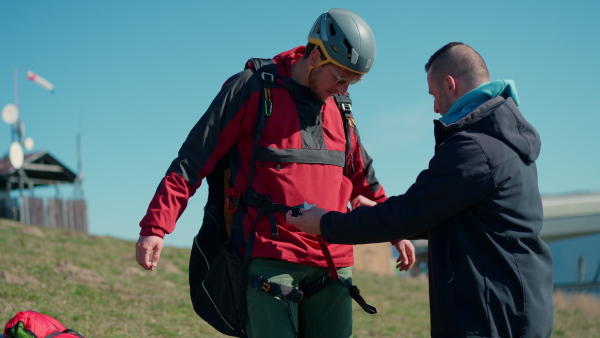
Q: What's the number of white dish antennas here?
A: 3